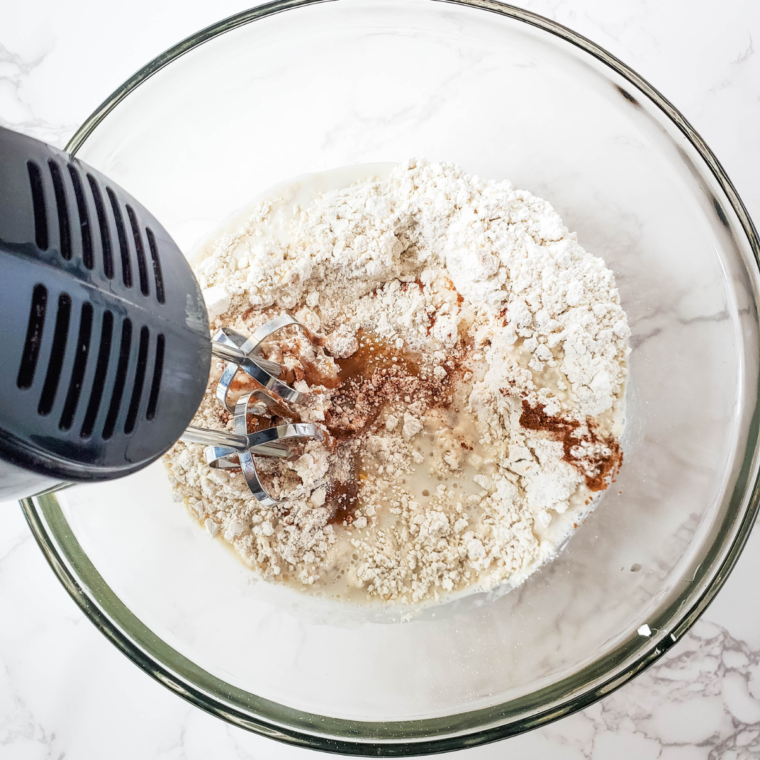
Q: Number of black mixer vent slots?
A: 14